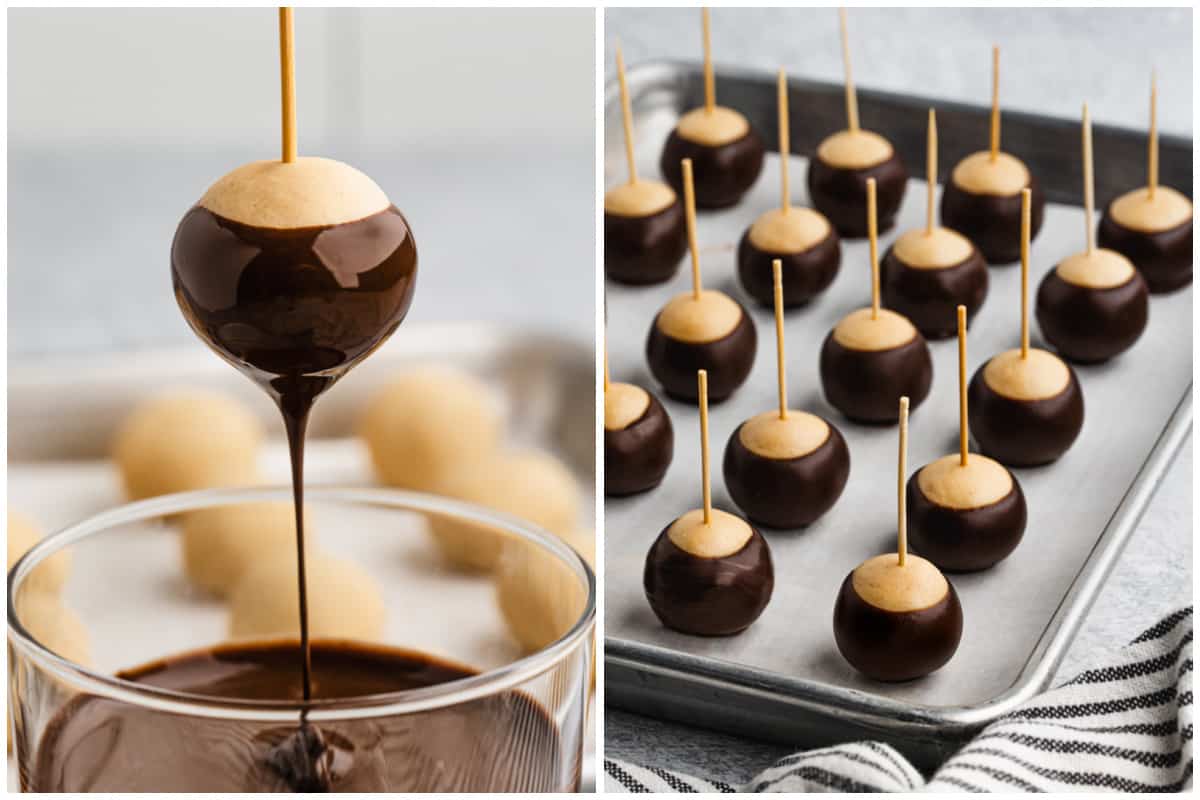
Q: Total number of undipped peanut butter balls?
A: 8